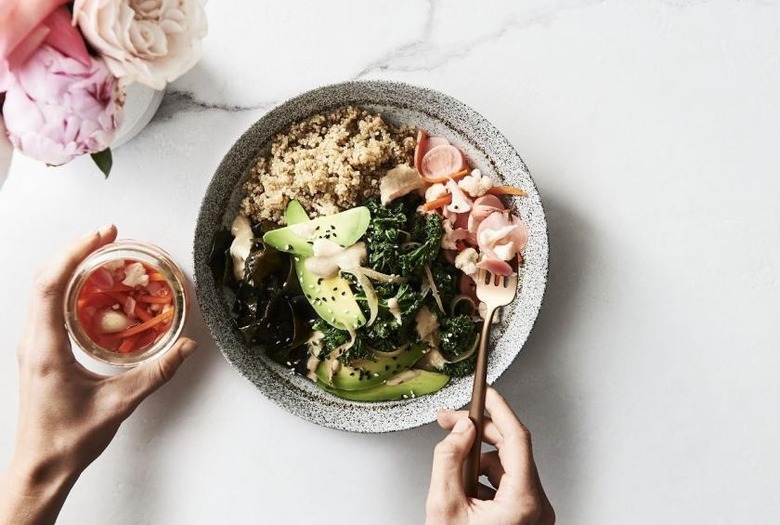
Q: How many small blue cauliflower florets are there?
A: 0